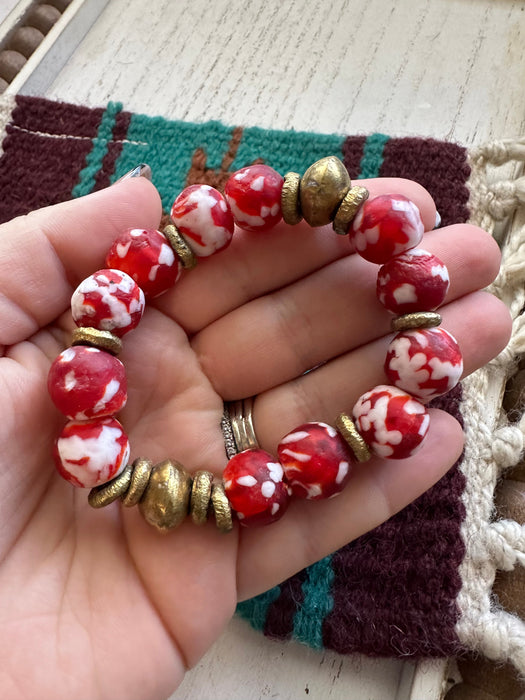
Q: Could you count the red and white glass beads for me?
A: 12